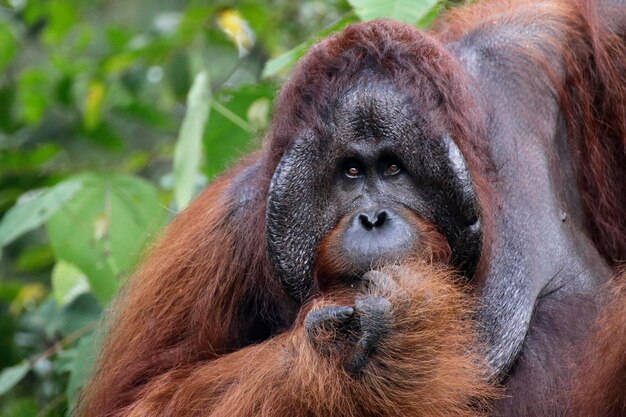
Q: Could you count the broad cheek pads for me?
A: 2